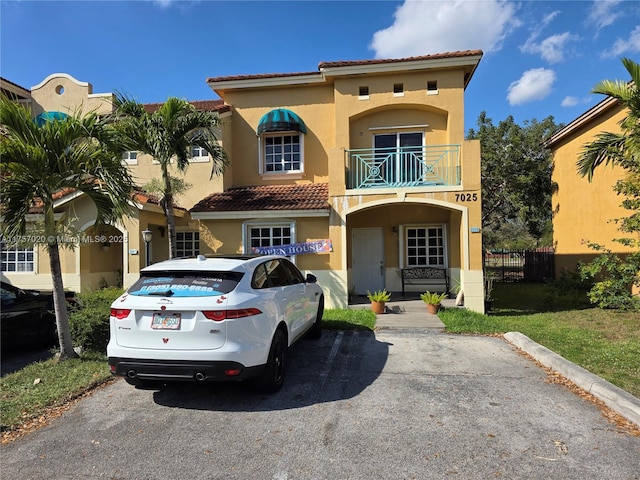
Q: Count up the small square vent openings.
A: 3